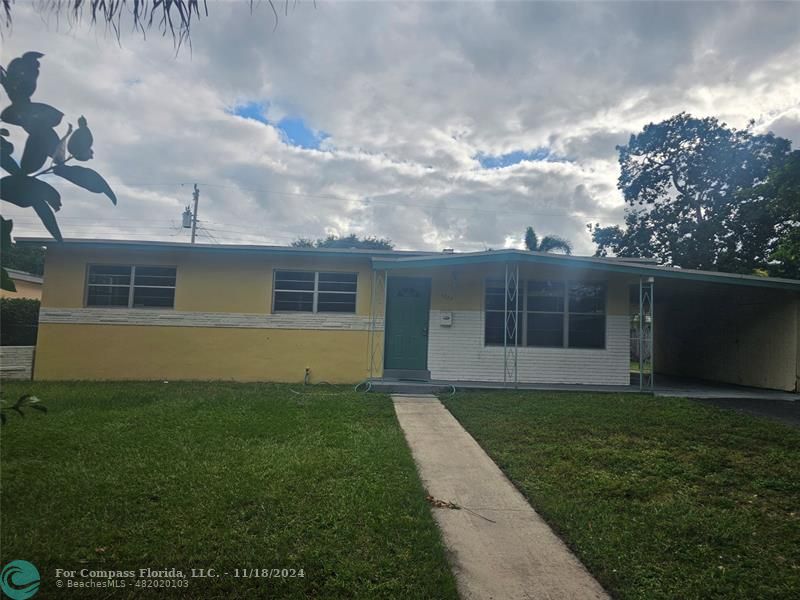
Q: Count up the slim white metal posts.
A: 3